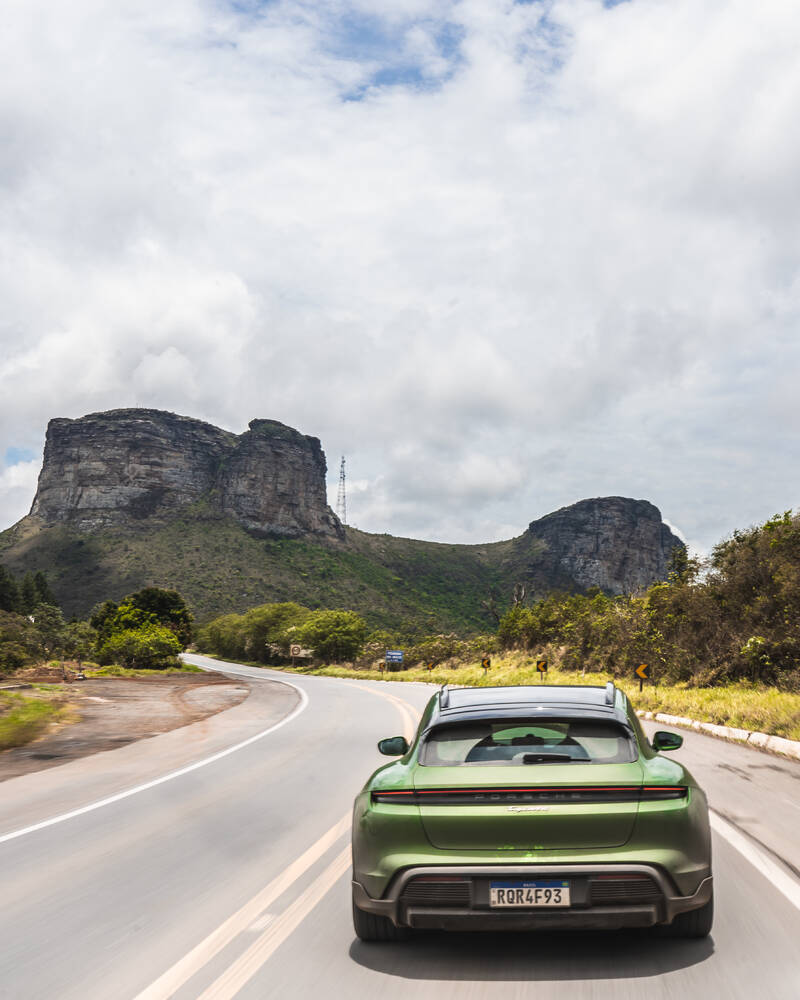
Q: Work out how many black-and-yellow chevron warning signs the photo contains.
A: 5